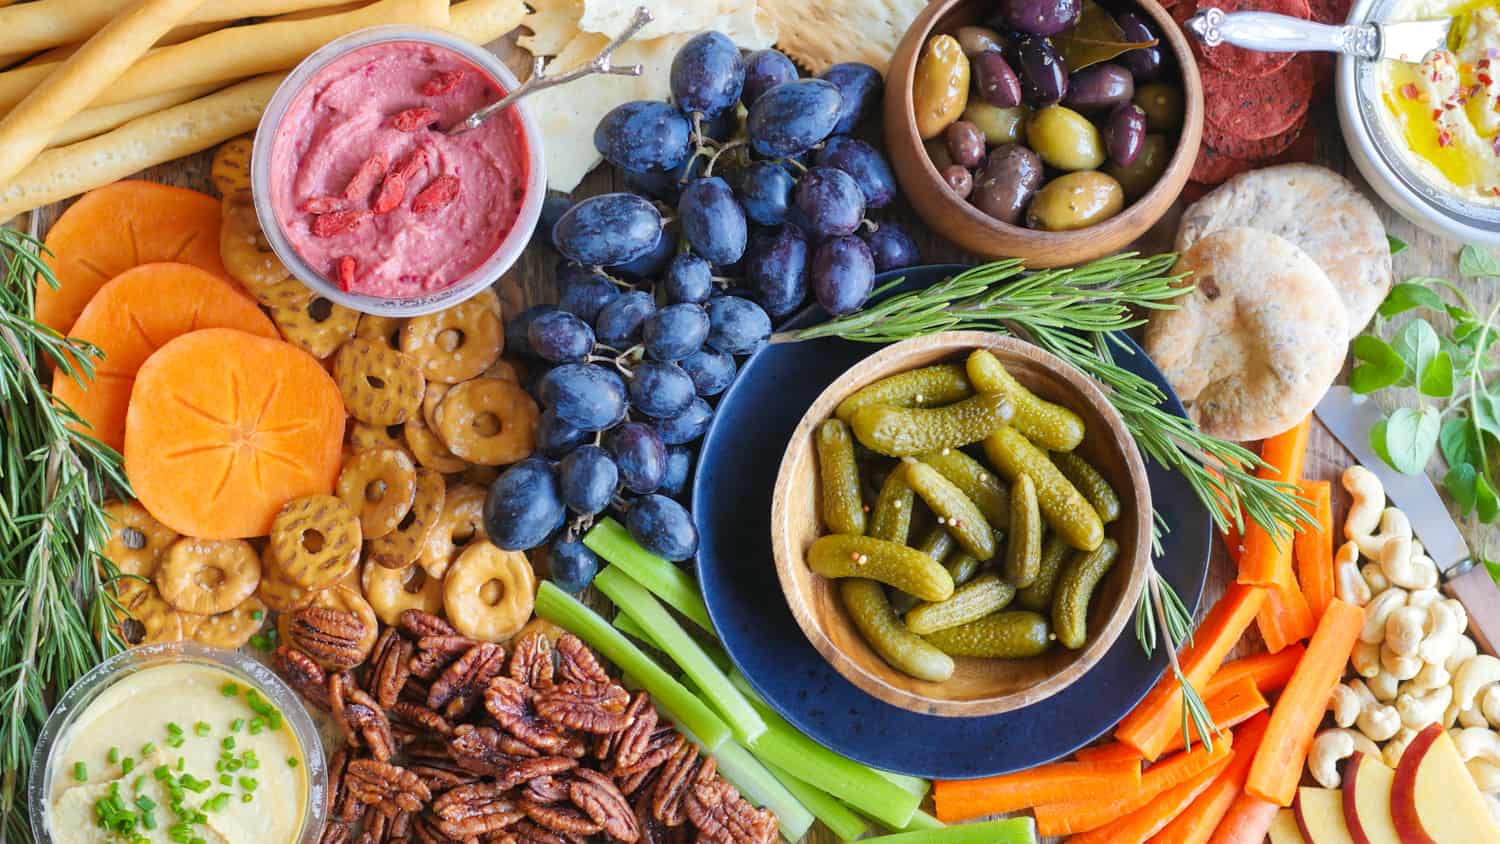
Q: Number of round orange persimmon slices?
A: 3